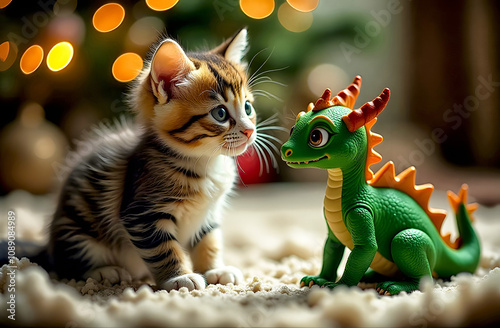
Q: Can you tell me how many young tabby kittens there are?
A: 1